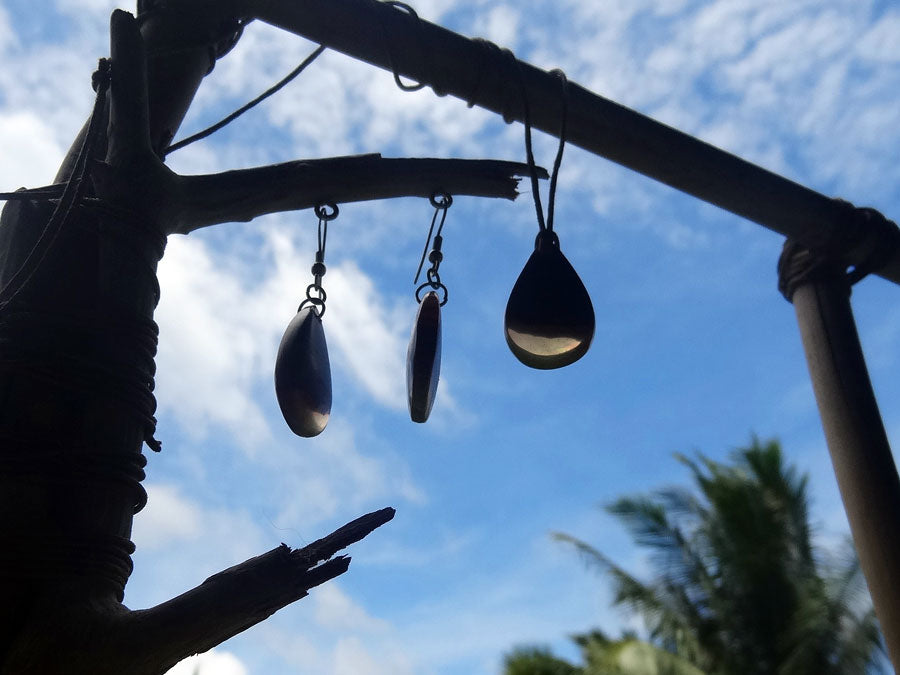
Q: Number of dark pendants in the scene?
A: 3